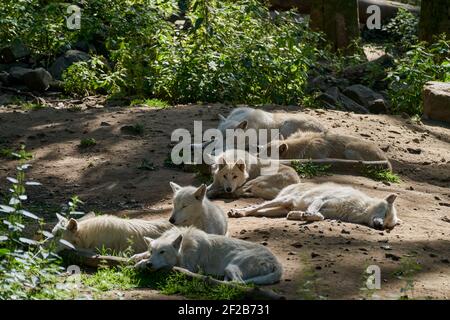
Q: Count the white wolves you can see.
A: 7